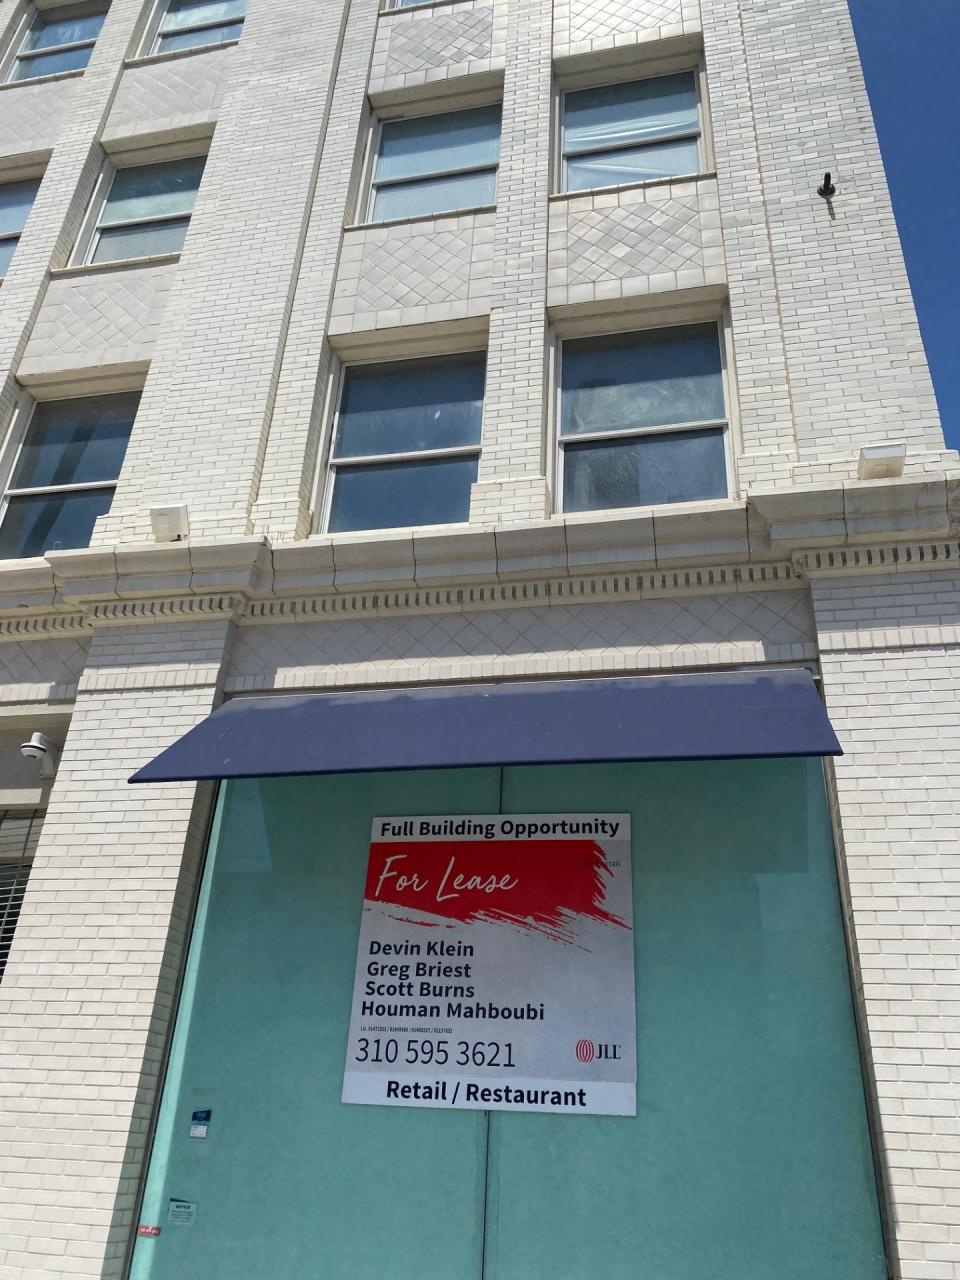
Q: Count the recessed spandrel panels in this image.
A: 7